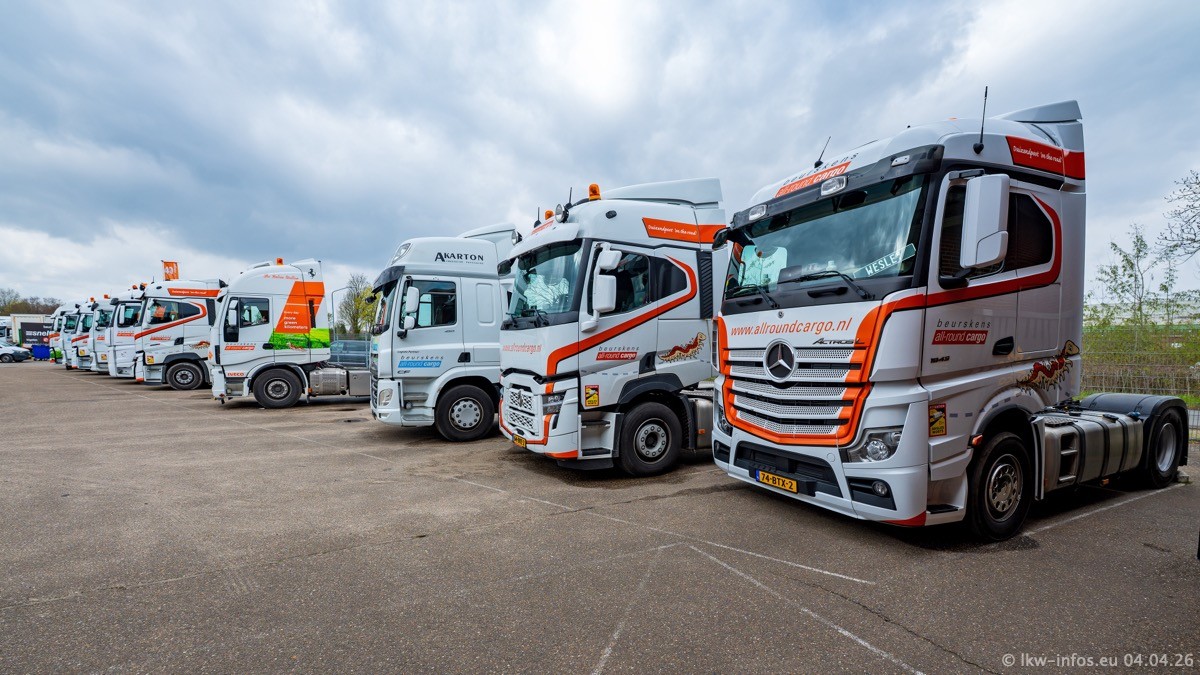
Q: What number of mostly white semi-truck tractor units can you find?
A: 10